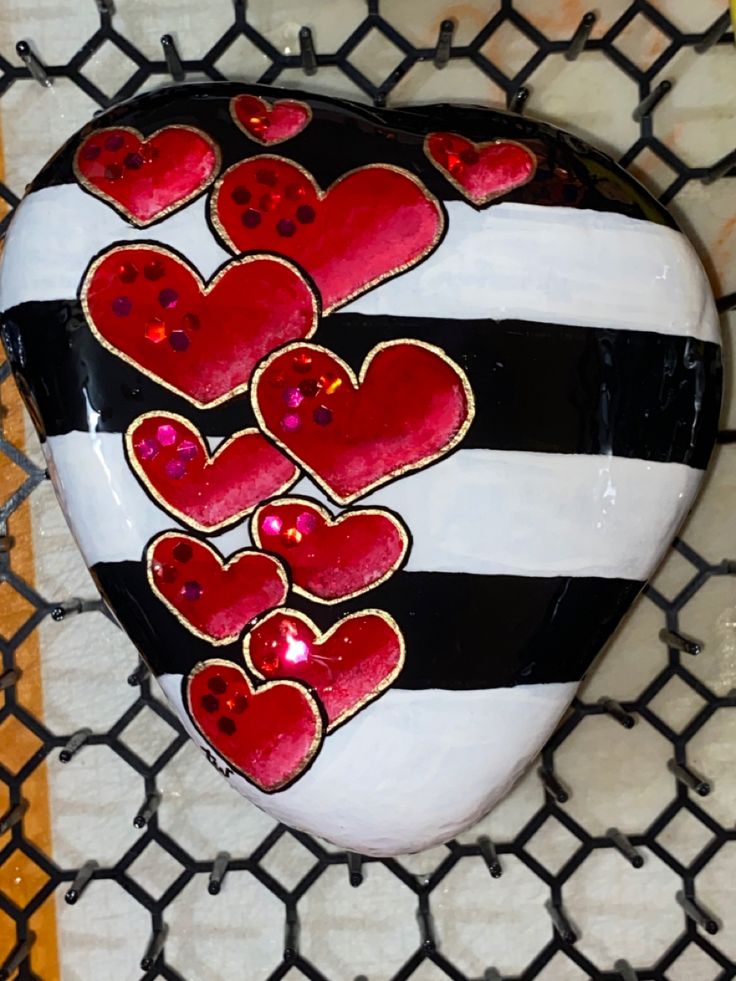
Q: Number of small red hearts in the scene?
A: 11